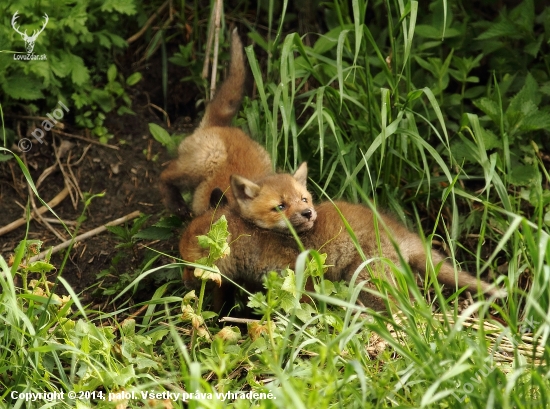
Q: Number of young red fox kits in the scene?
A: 2